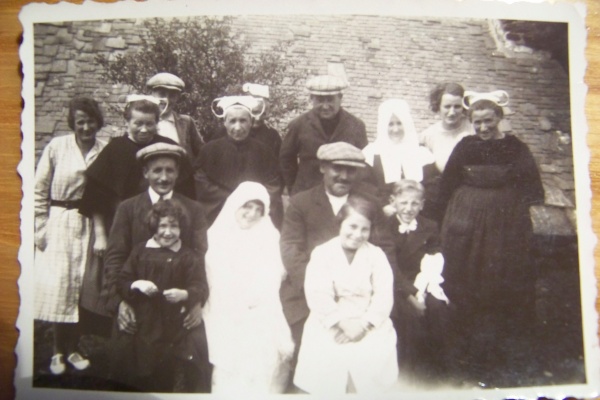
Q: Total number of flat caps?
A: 4